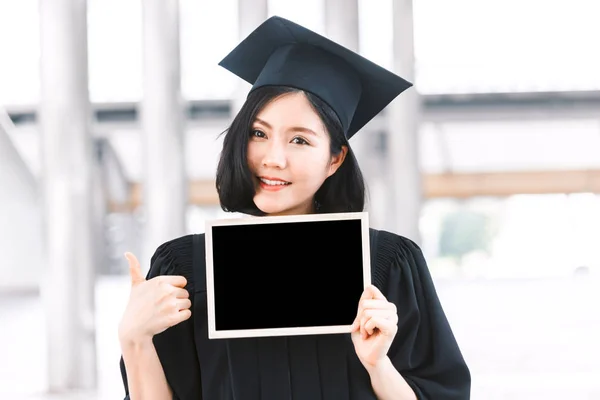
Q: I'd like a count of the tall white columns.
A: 5